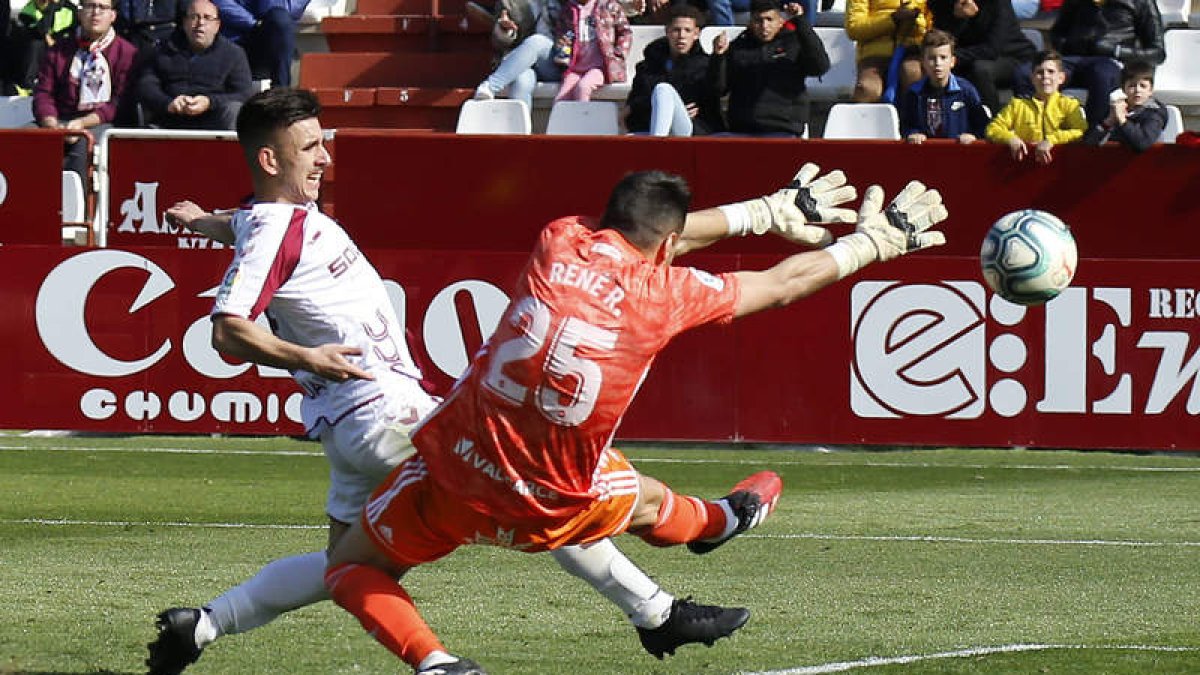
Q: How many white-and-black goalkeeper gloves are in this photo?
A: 2